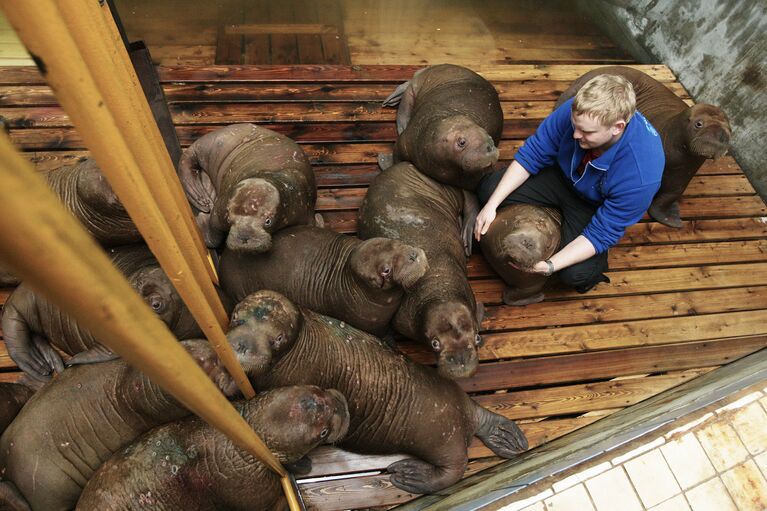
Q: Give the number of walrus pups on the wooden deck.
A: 12